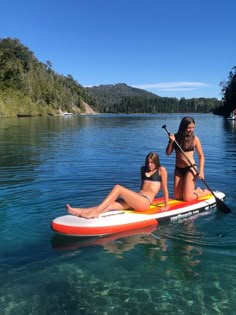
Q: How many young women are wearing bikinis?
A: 2